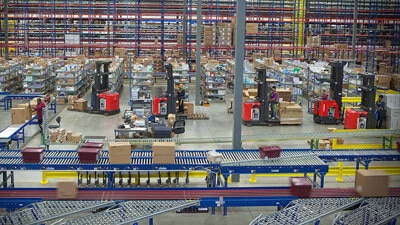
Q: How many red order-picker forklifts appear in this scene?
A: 5